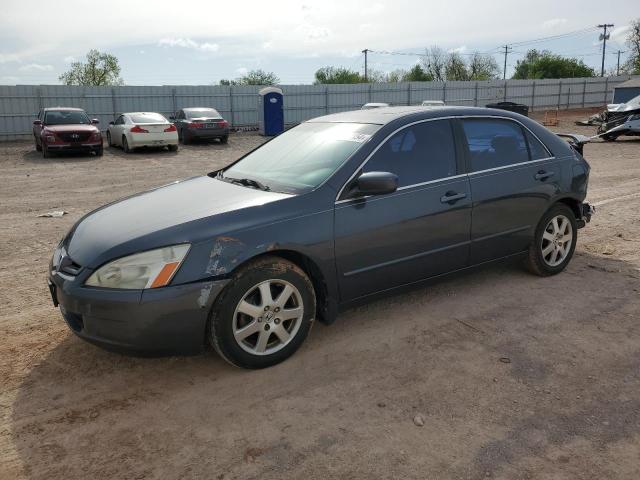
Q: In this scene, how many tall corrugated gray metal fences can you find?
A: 1